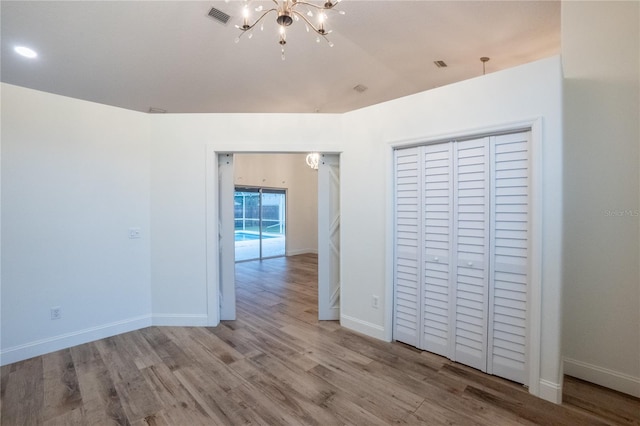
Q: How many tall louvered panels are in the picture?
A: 4